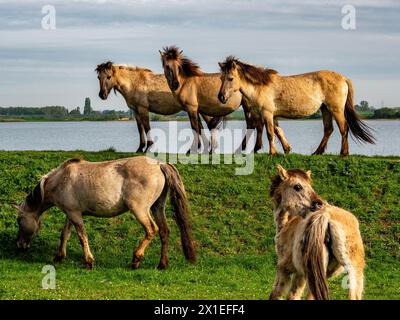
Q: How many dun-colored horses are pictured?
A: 5